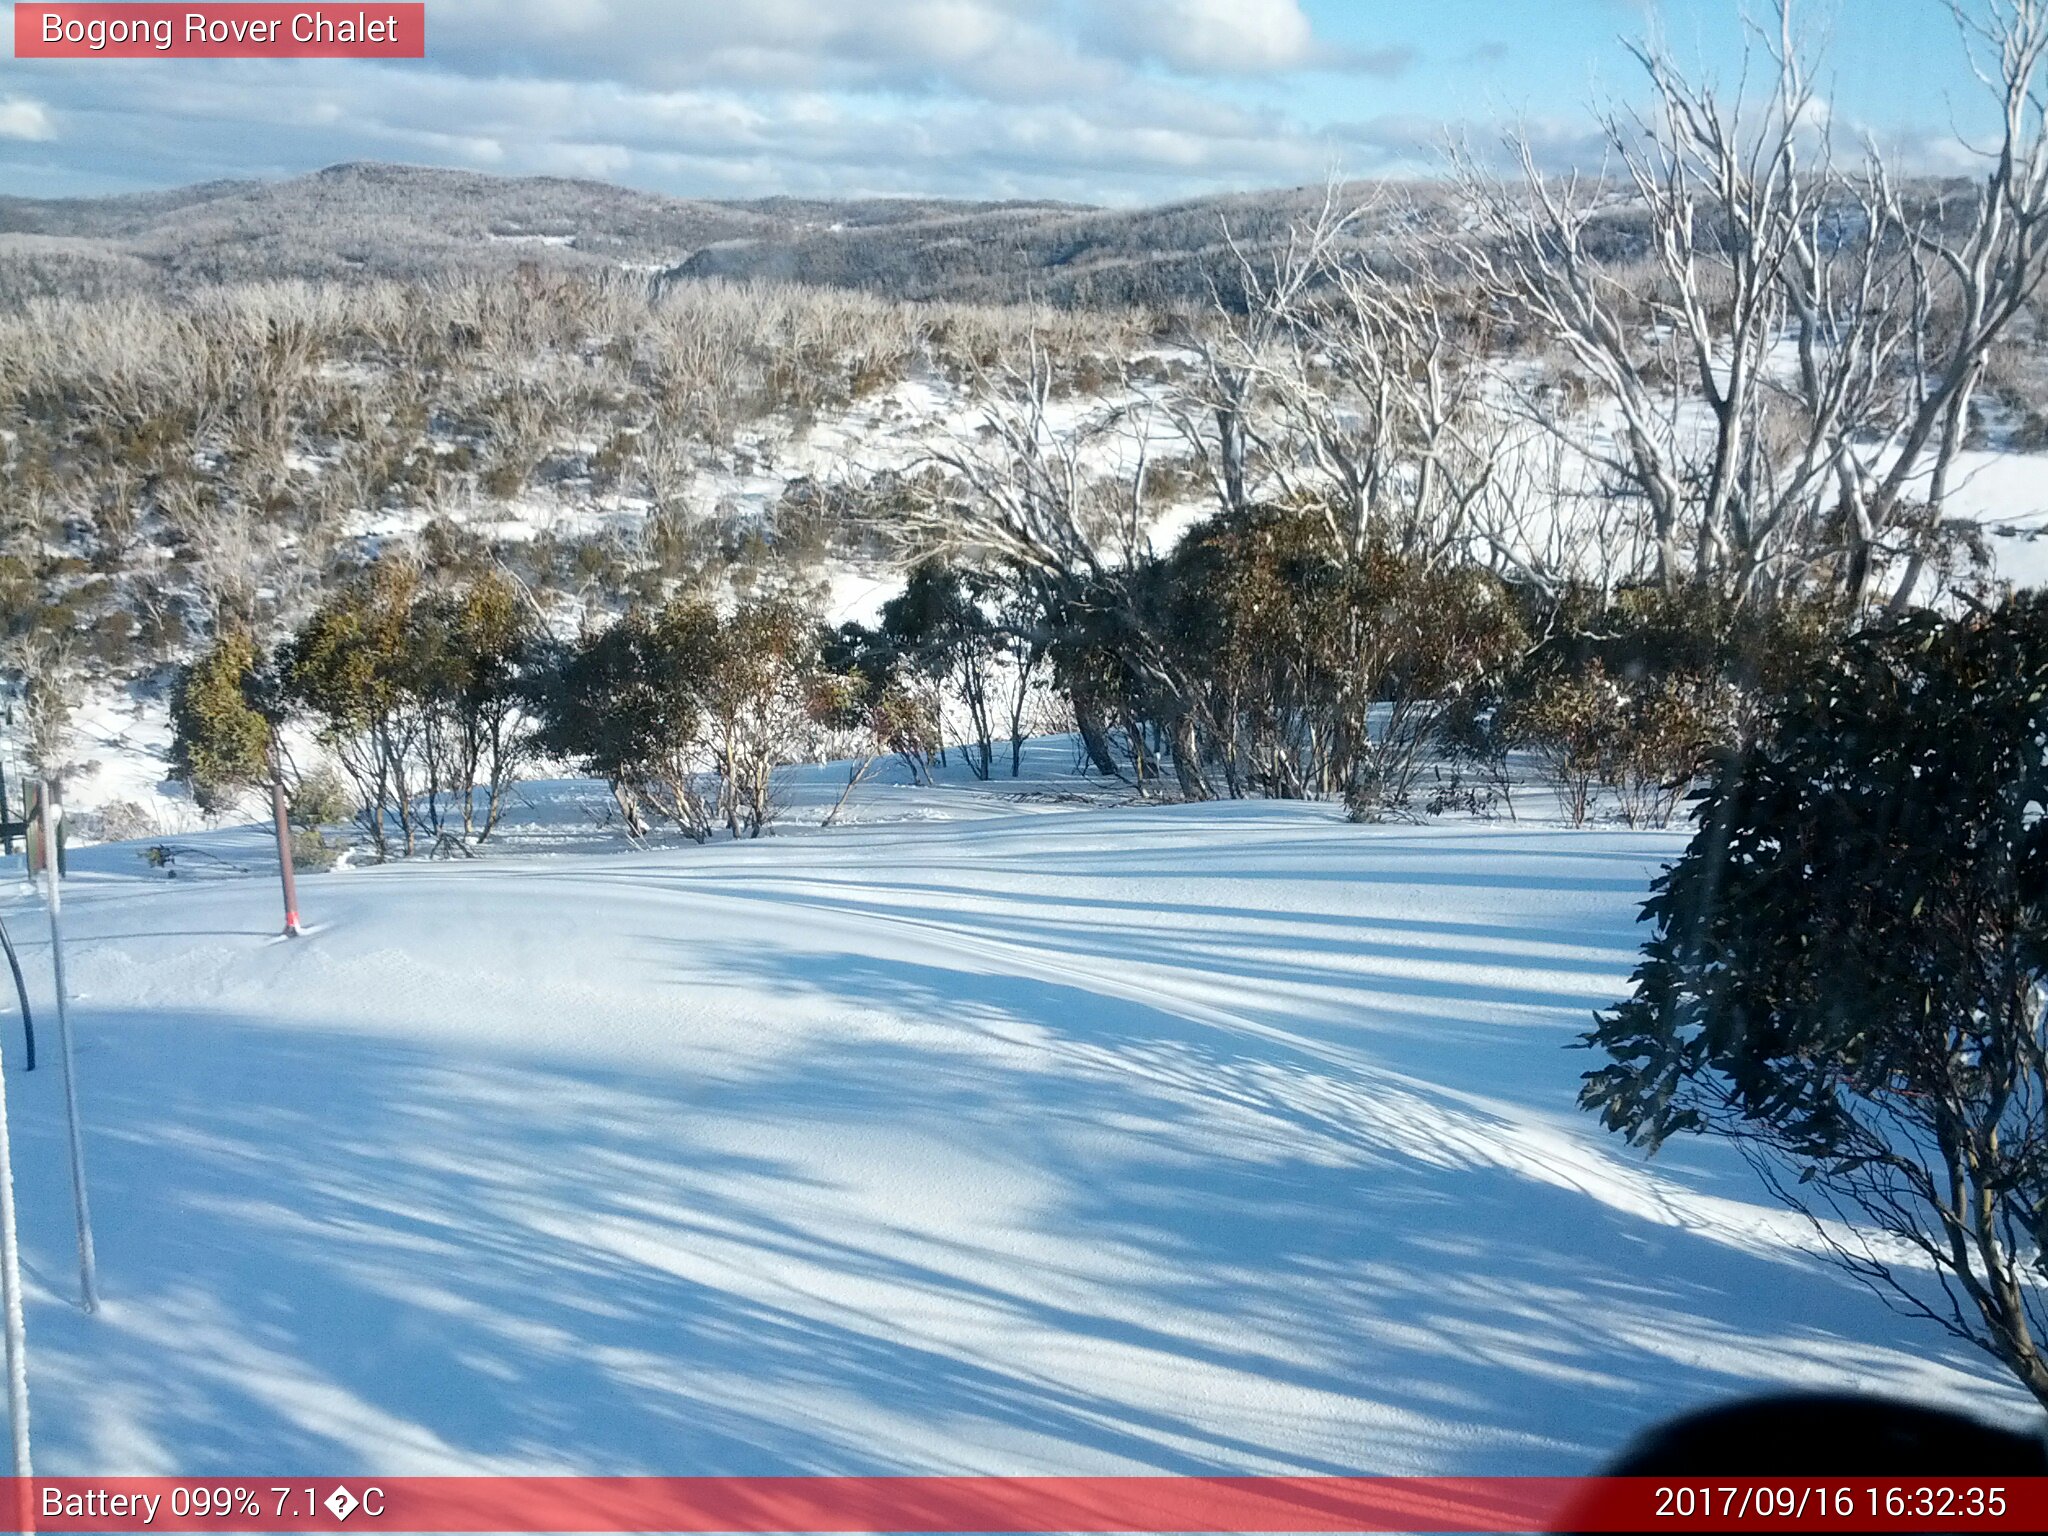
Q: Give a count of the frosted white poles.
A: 2